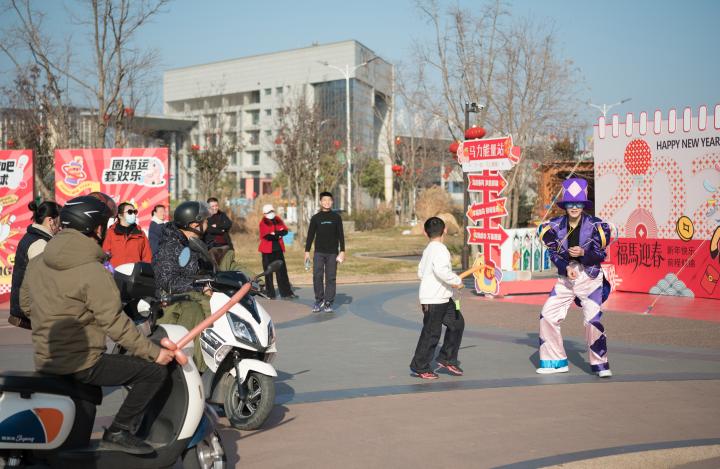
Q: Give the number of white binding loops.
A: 9